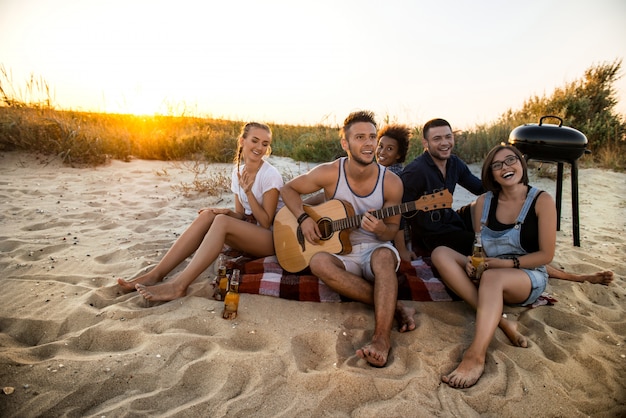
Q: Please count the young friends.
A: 5